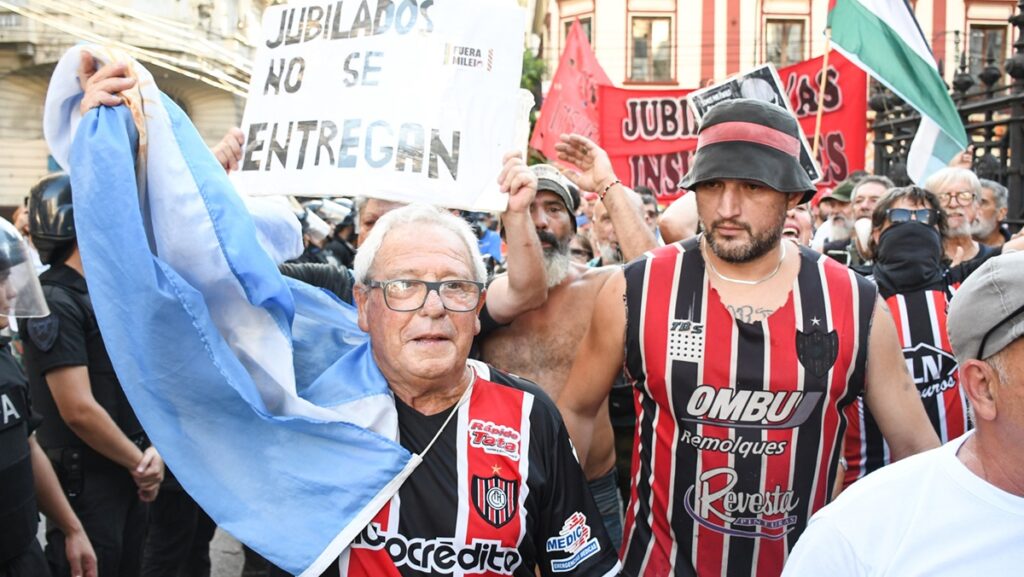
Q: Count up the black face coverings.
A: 1